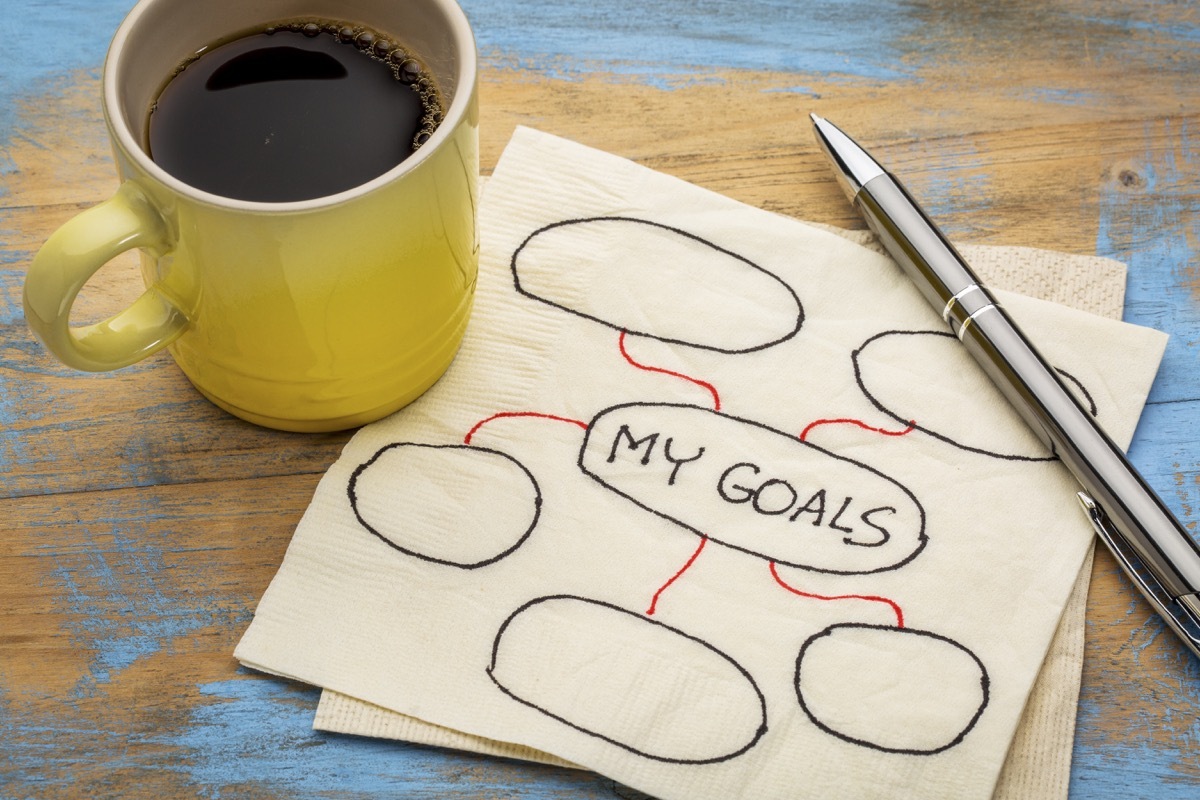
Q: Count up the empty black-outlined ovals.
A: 5